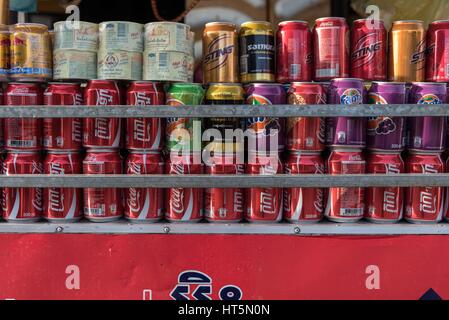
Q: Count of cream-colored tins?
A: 6